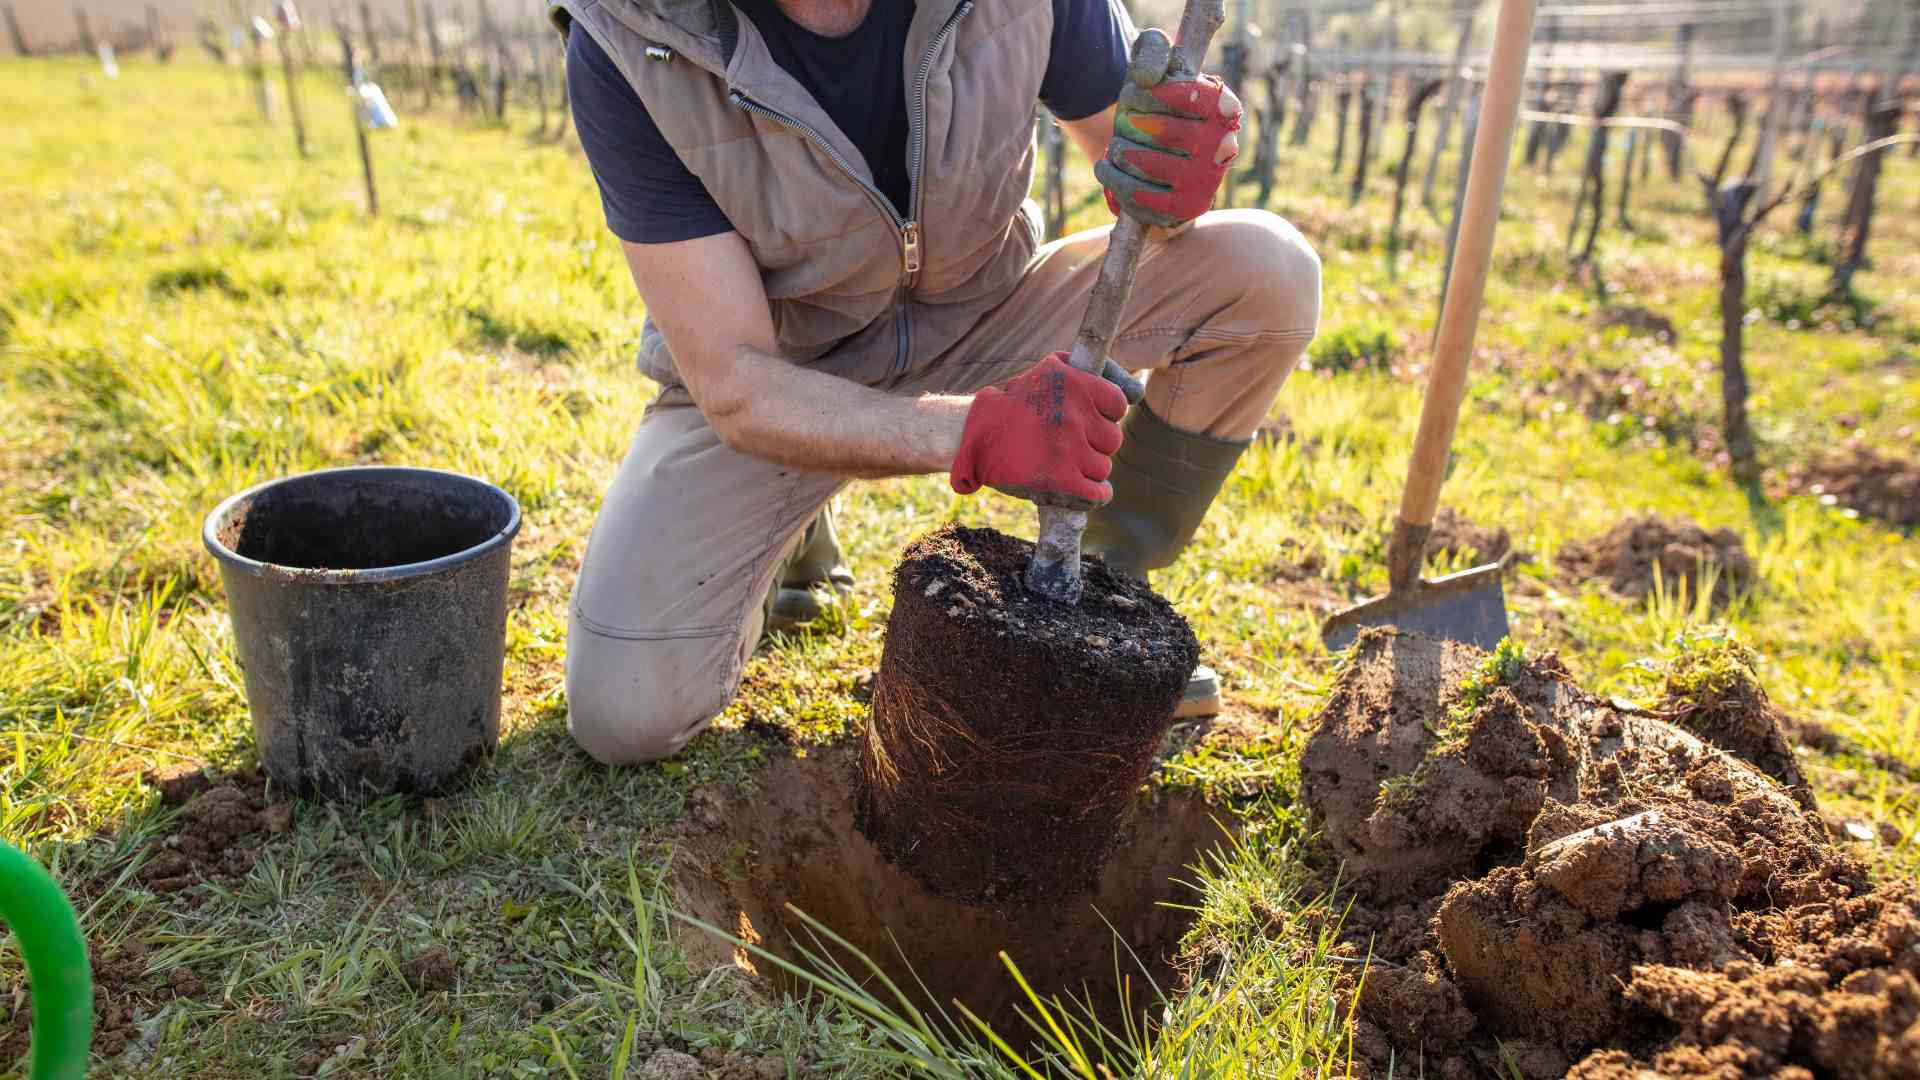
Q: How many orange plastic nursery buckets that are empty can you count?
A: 0